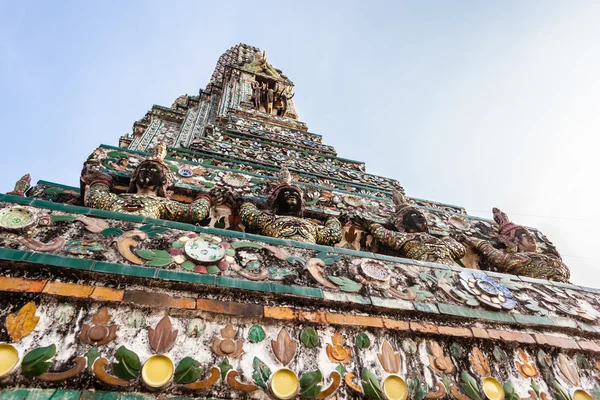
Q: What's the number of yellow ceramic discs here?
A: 6